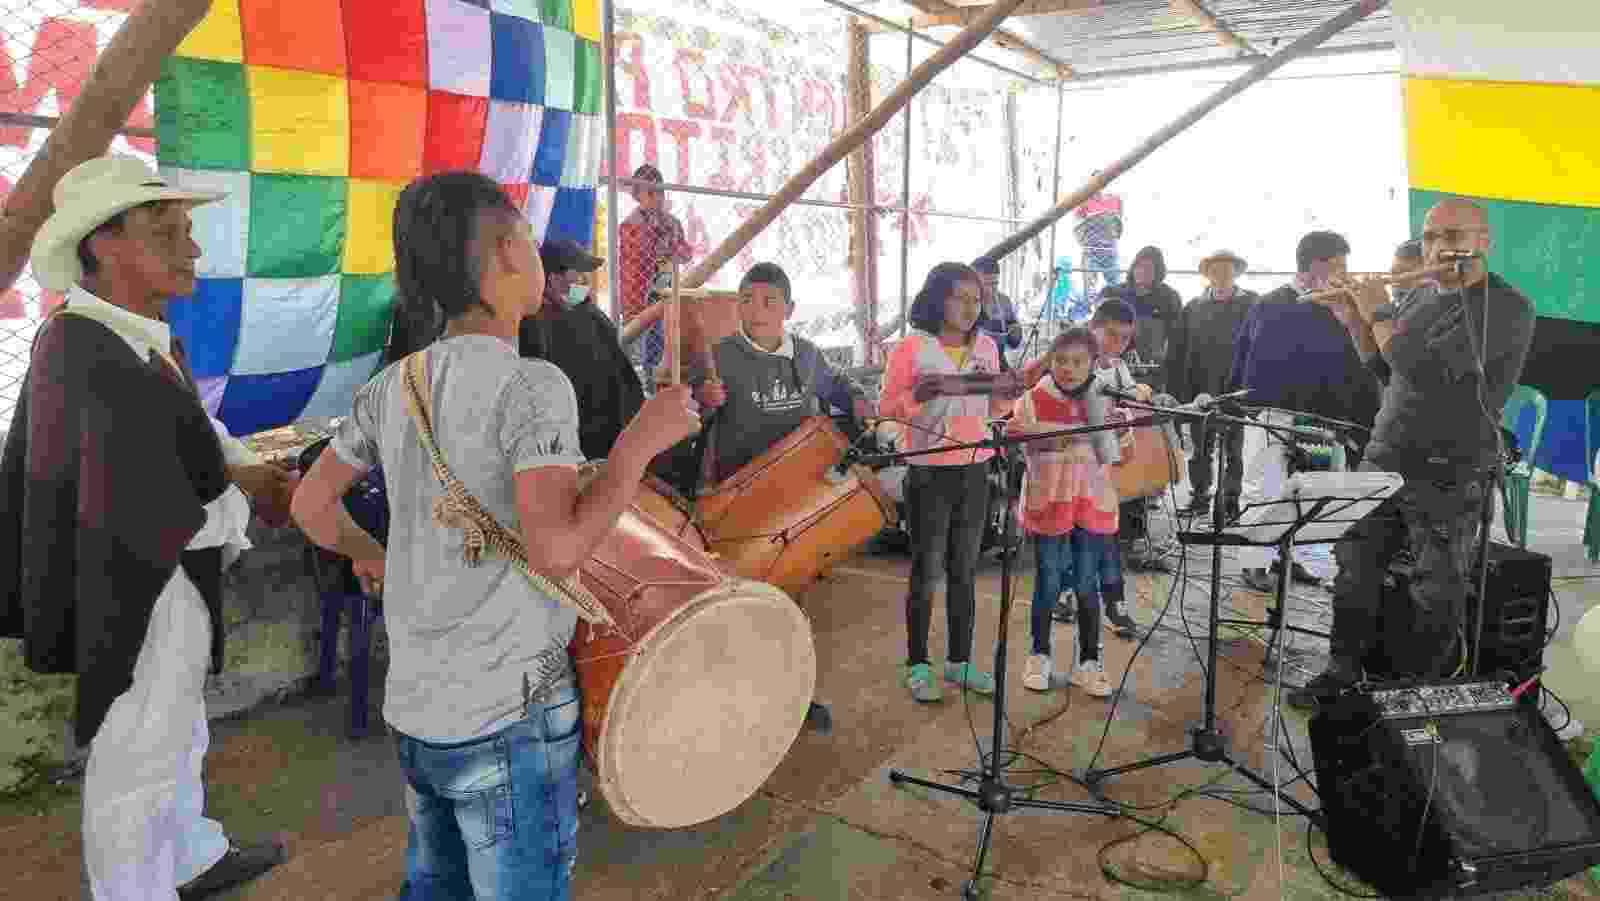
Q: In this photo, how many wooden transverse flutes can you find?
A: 1